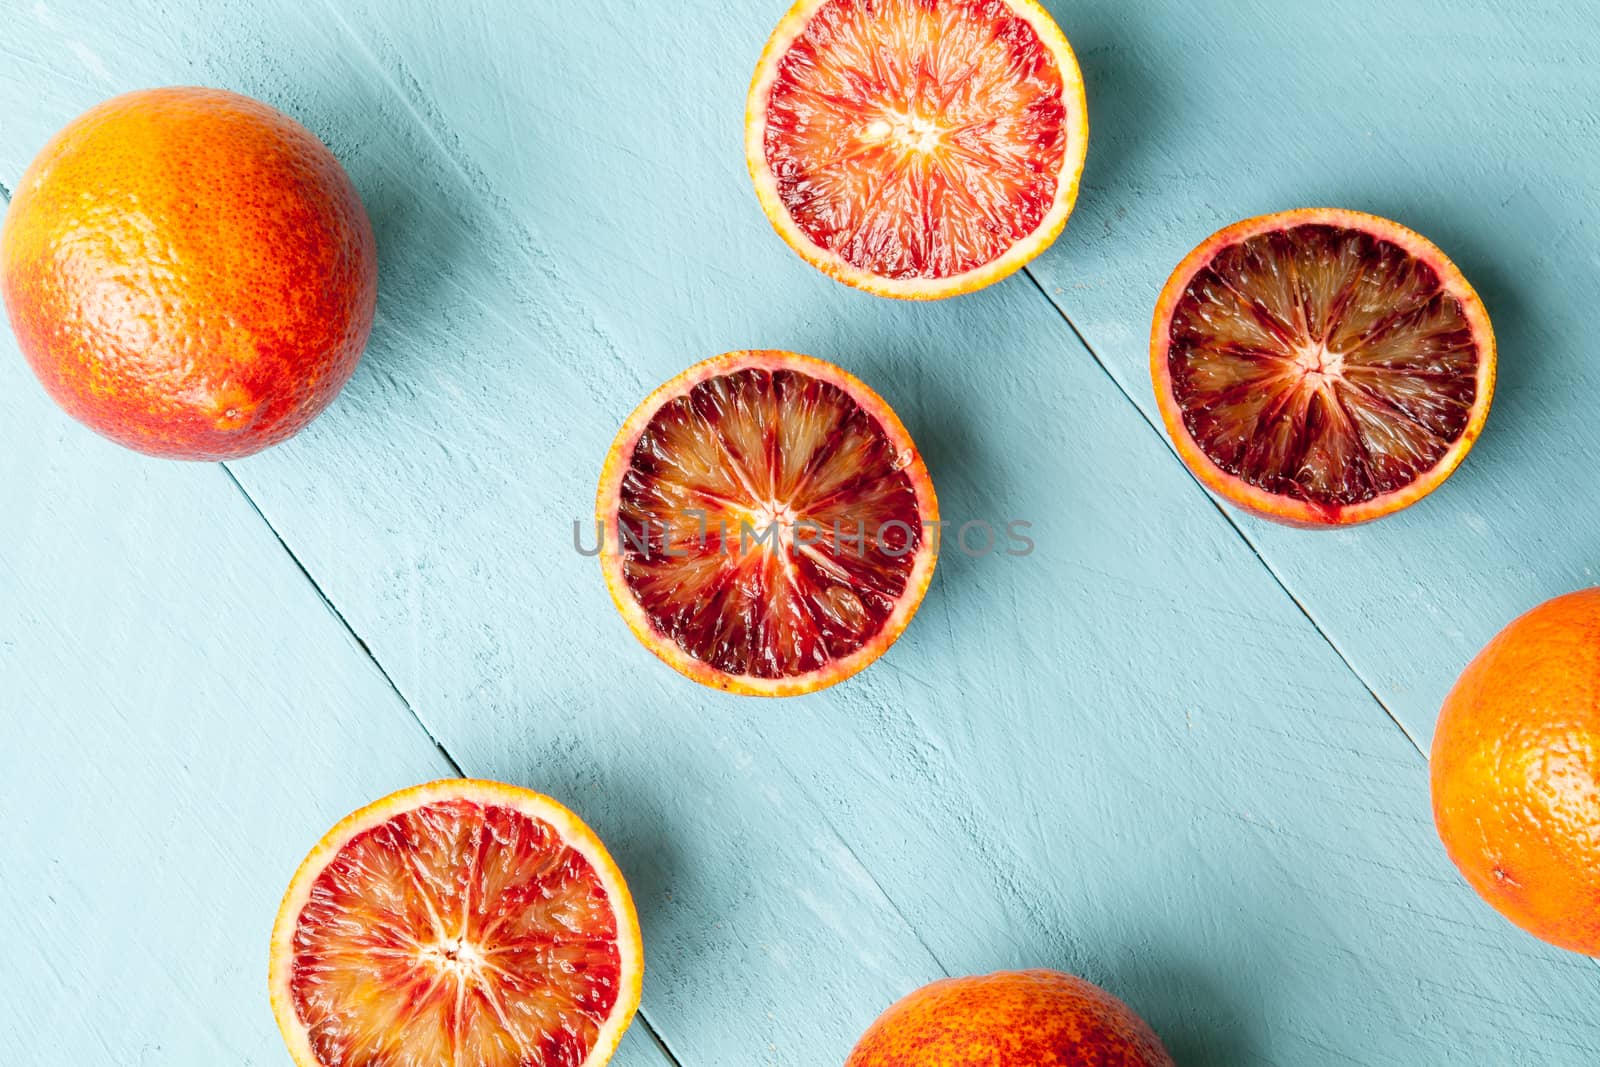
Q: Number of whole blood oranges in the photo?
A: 3